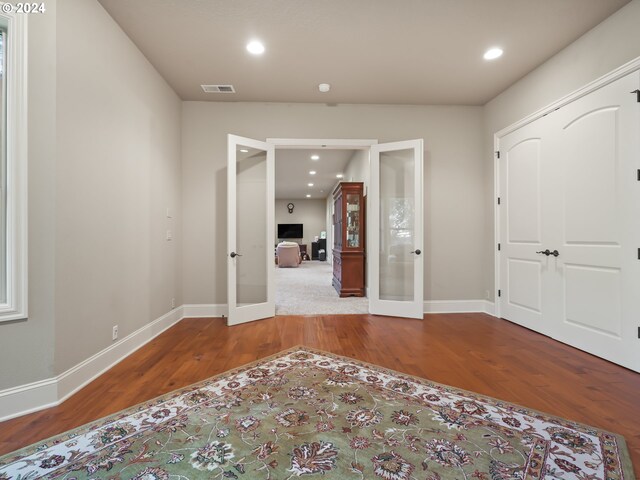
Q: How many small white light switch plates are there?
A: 2